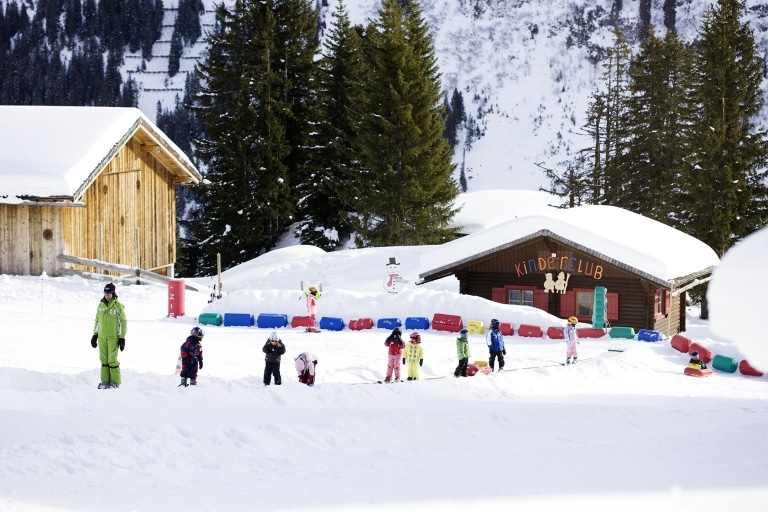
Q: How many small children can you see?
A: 10